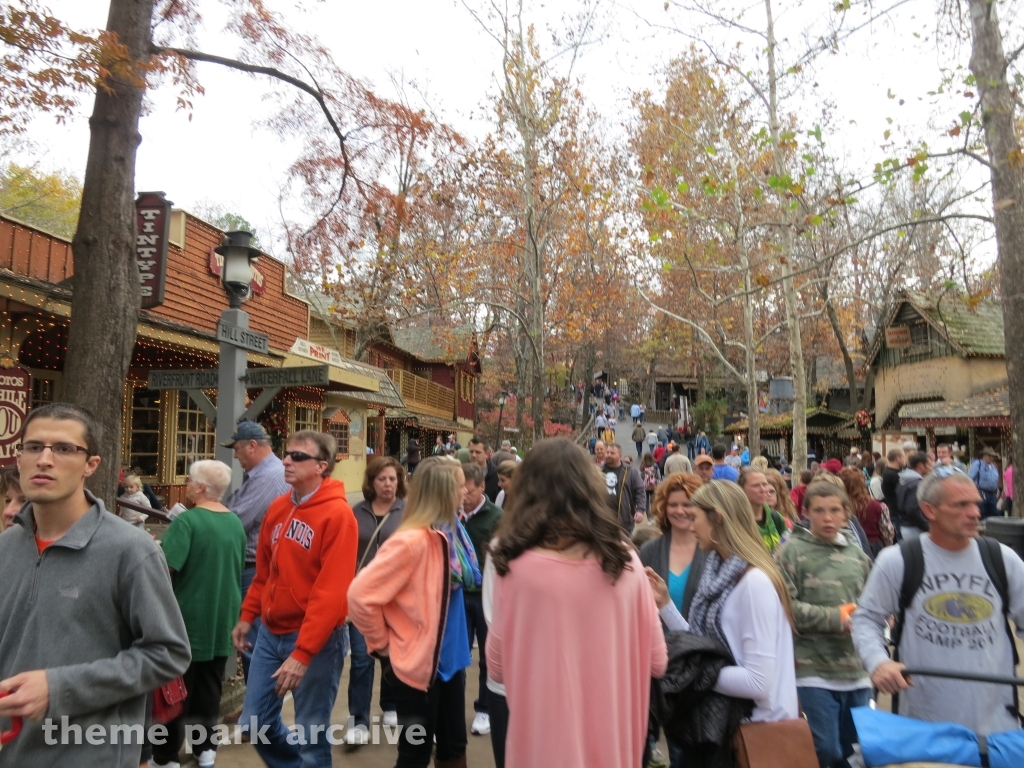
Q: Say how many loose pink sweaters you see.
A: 1